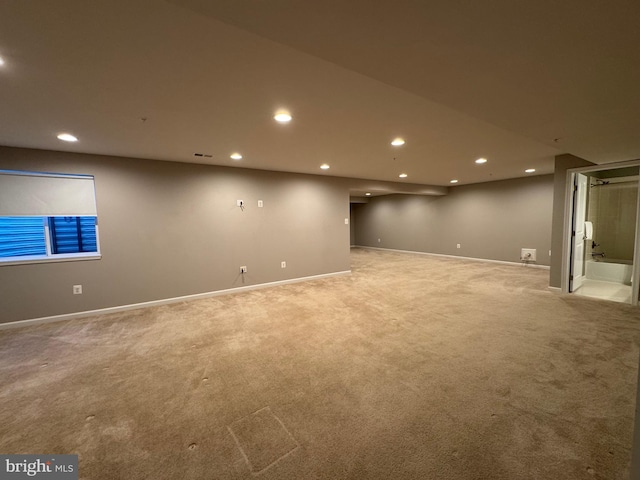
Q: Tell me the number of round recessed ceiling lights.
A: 11